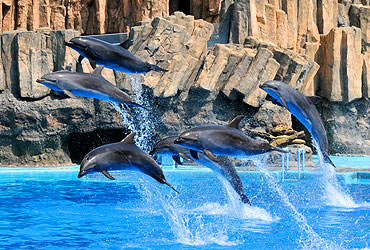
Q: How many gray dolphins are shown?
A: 6